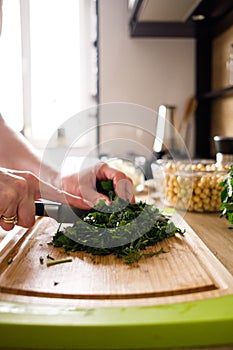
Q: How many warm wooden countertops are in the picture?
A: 1